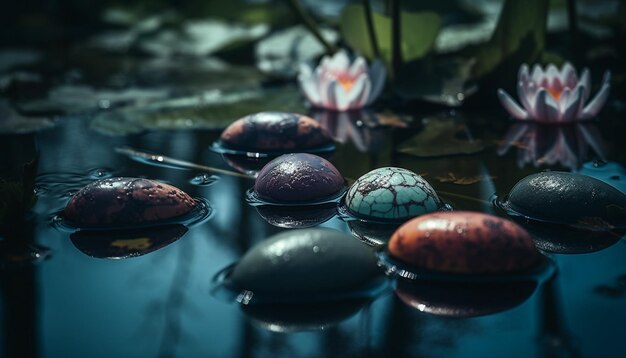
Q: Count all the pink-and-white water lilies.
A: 2